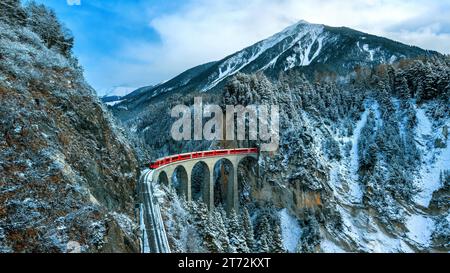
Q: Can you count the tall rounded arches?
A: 5